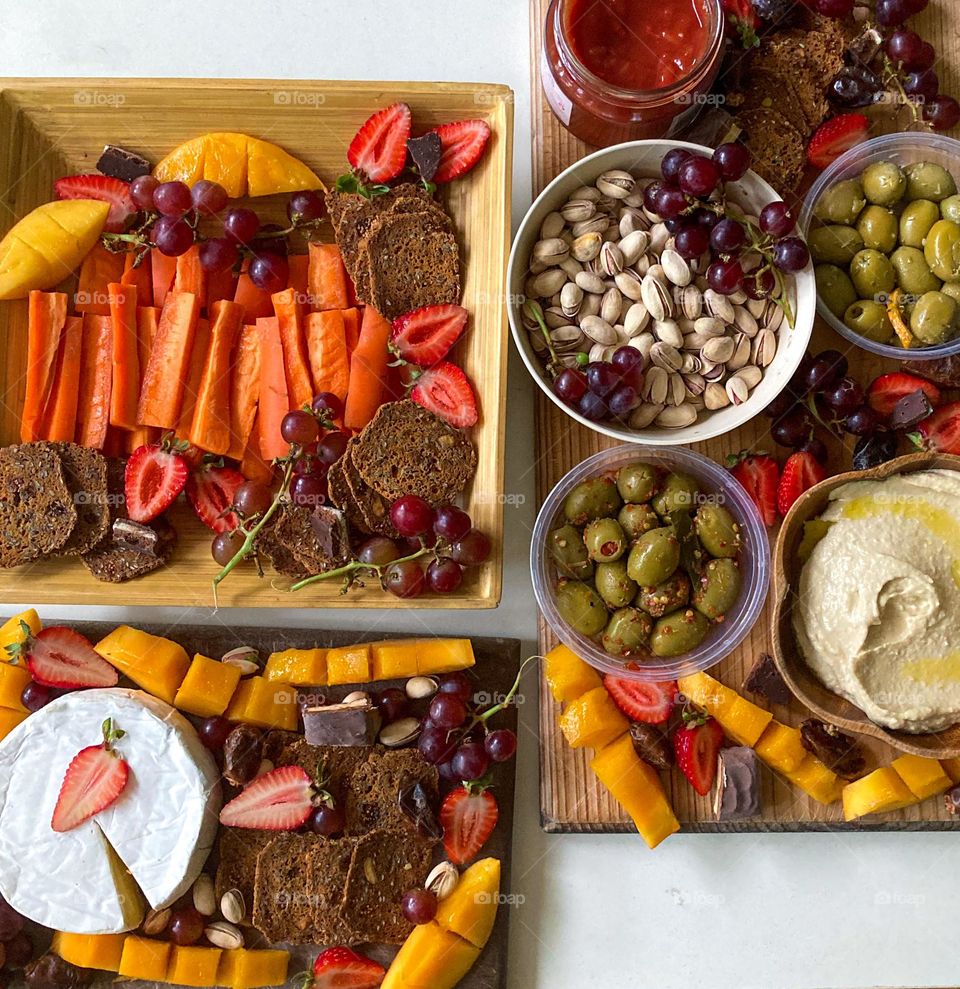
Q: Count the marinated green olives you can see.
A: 14